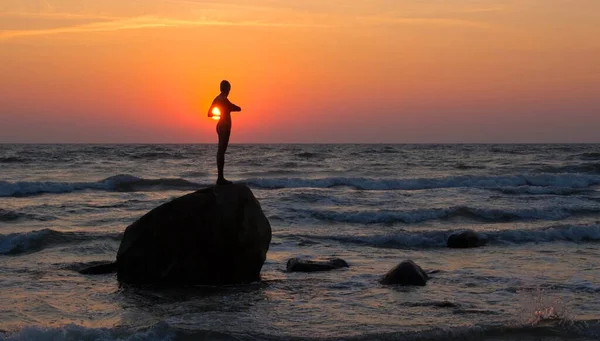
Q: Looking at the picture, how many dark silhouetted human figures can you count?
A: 1